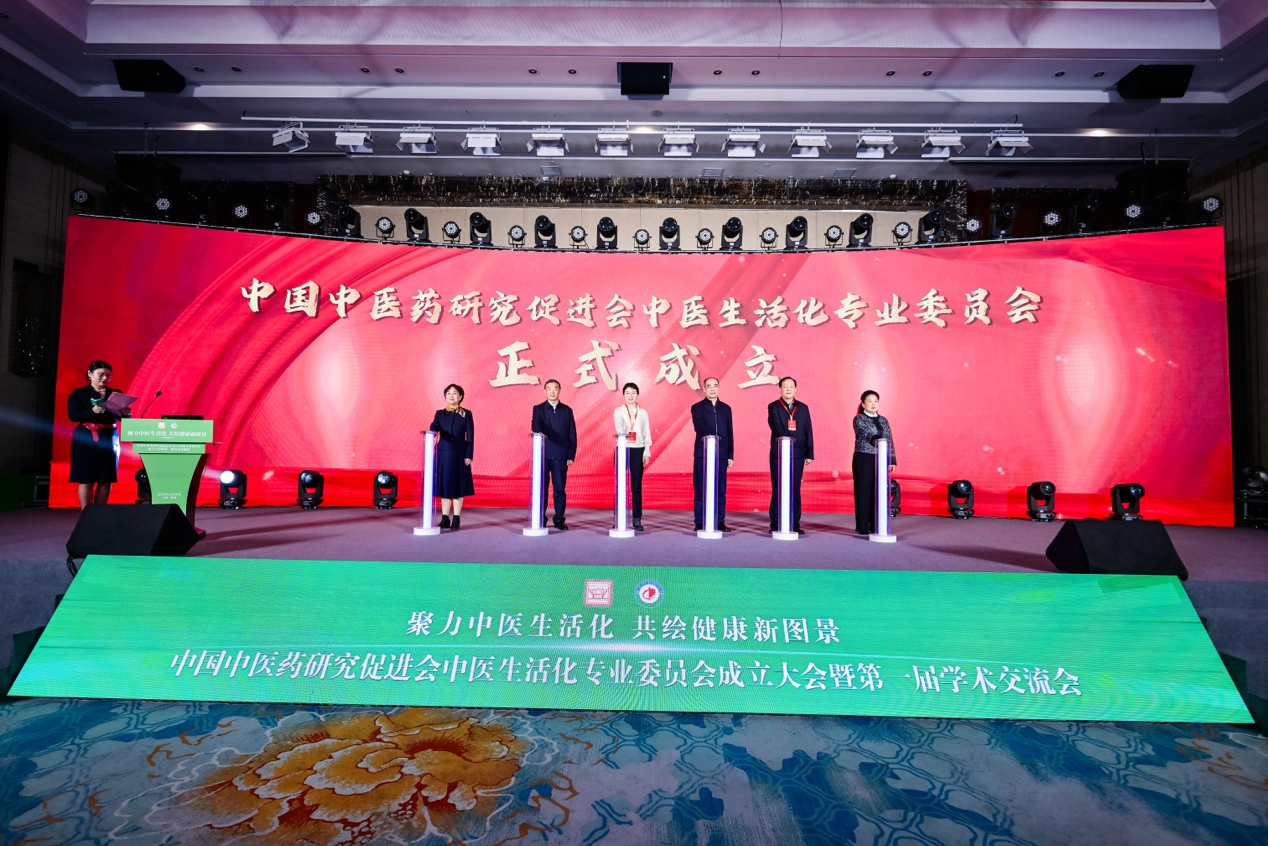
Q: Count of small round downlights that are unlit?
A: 12